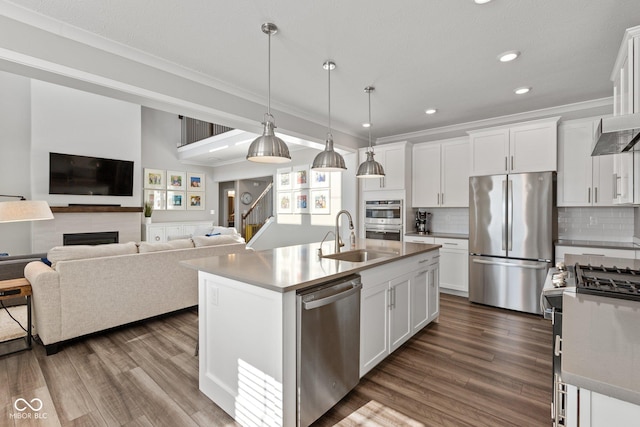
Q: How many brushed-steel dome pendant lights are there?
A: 3